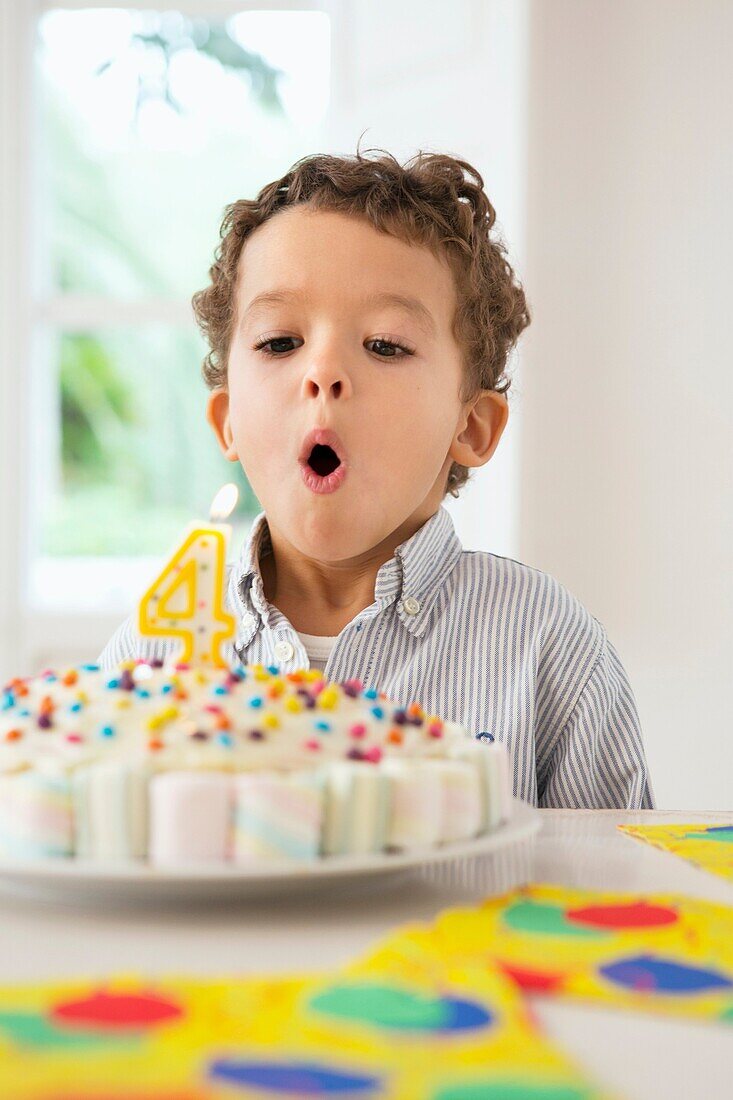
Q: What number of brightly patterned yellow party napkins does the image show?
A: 3